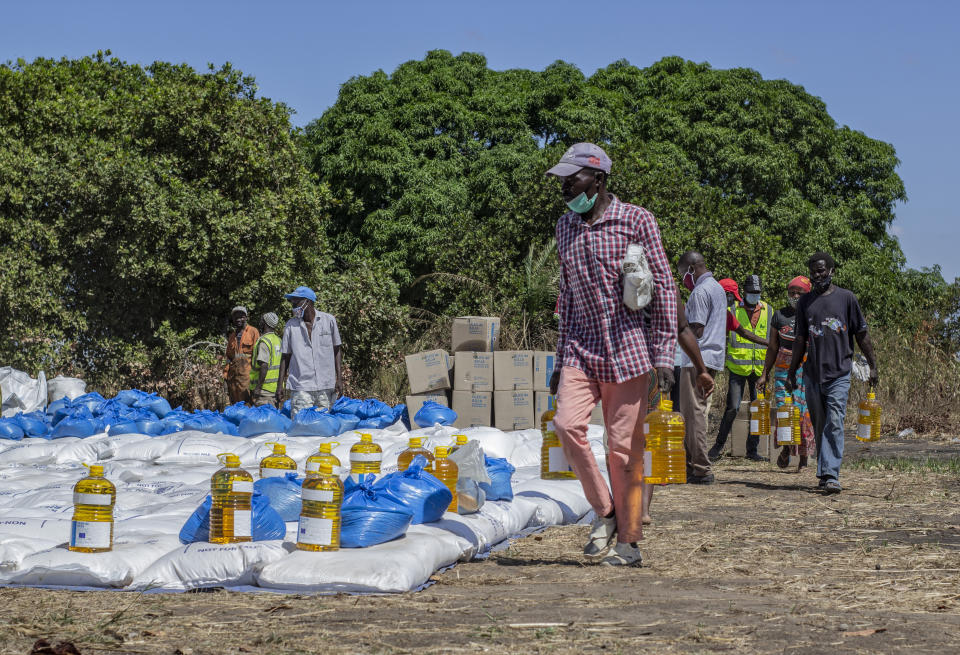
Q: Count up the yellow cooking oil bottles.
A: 14